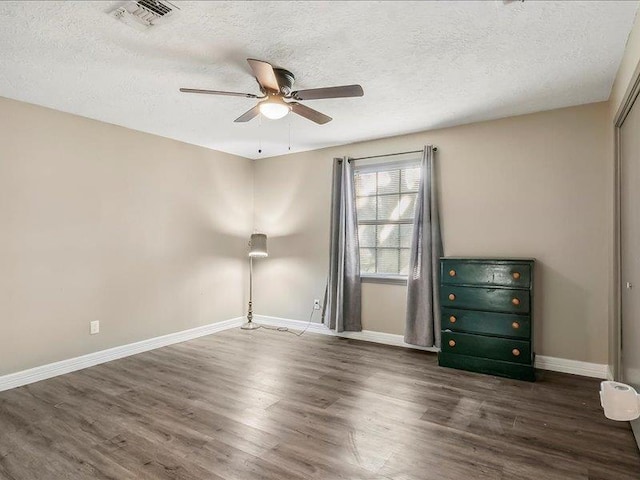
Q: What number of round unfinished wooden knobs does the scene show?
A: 8